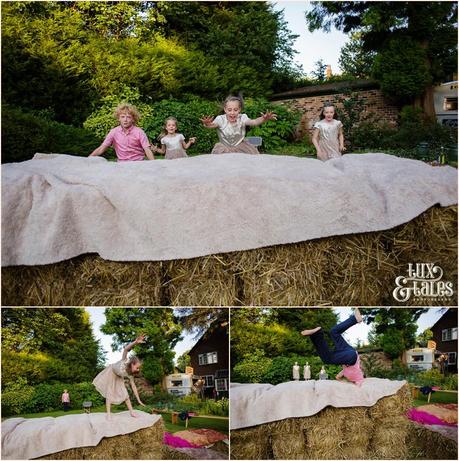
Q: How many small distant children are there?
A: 4